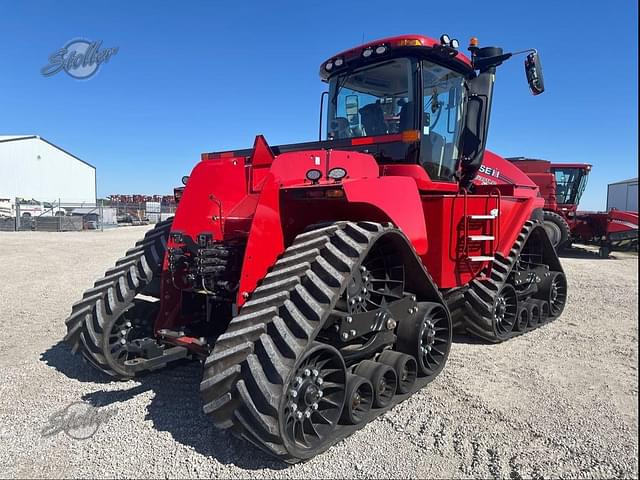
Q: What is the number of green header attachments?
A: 0